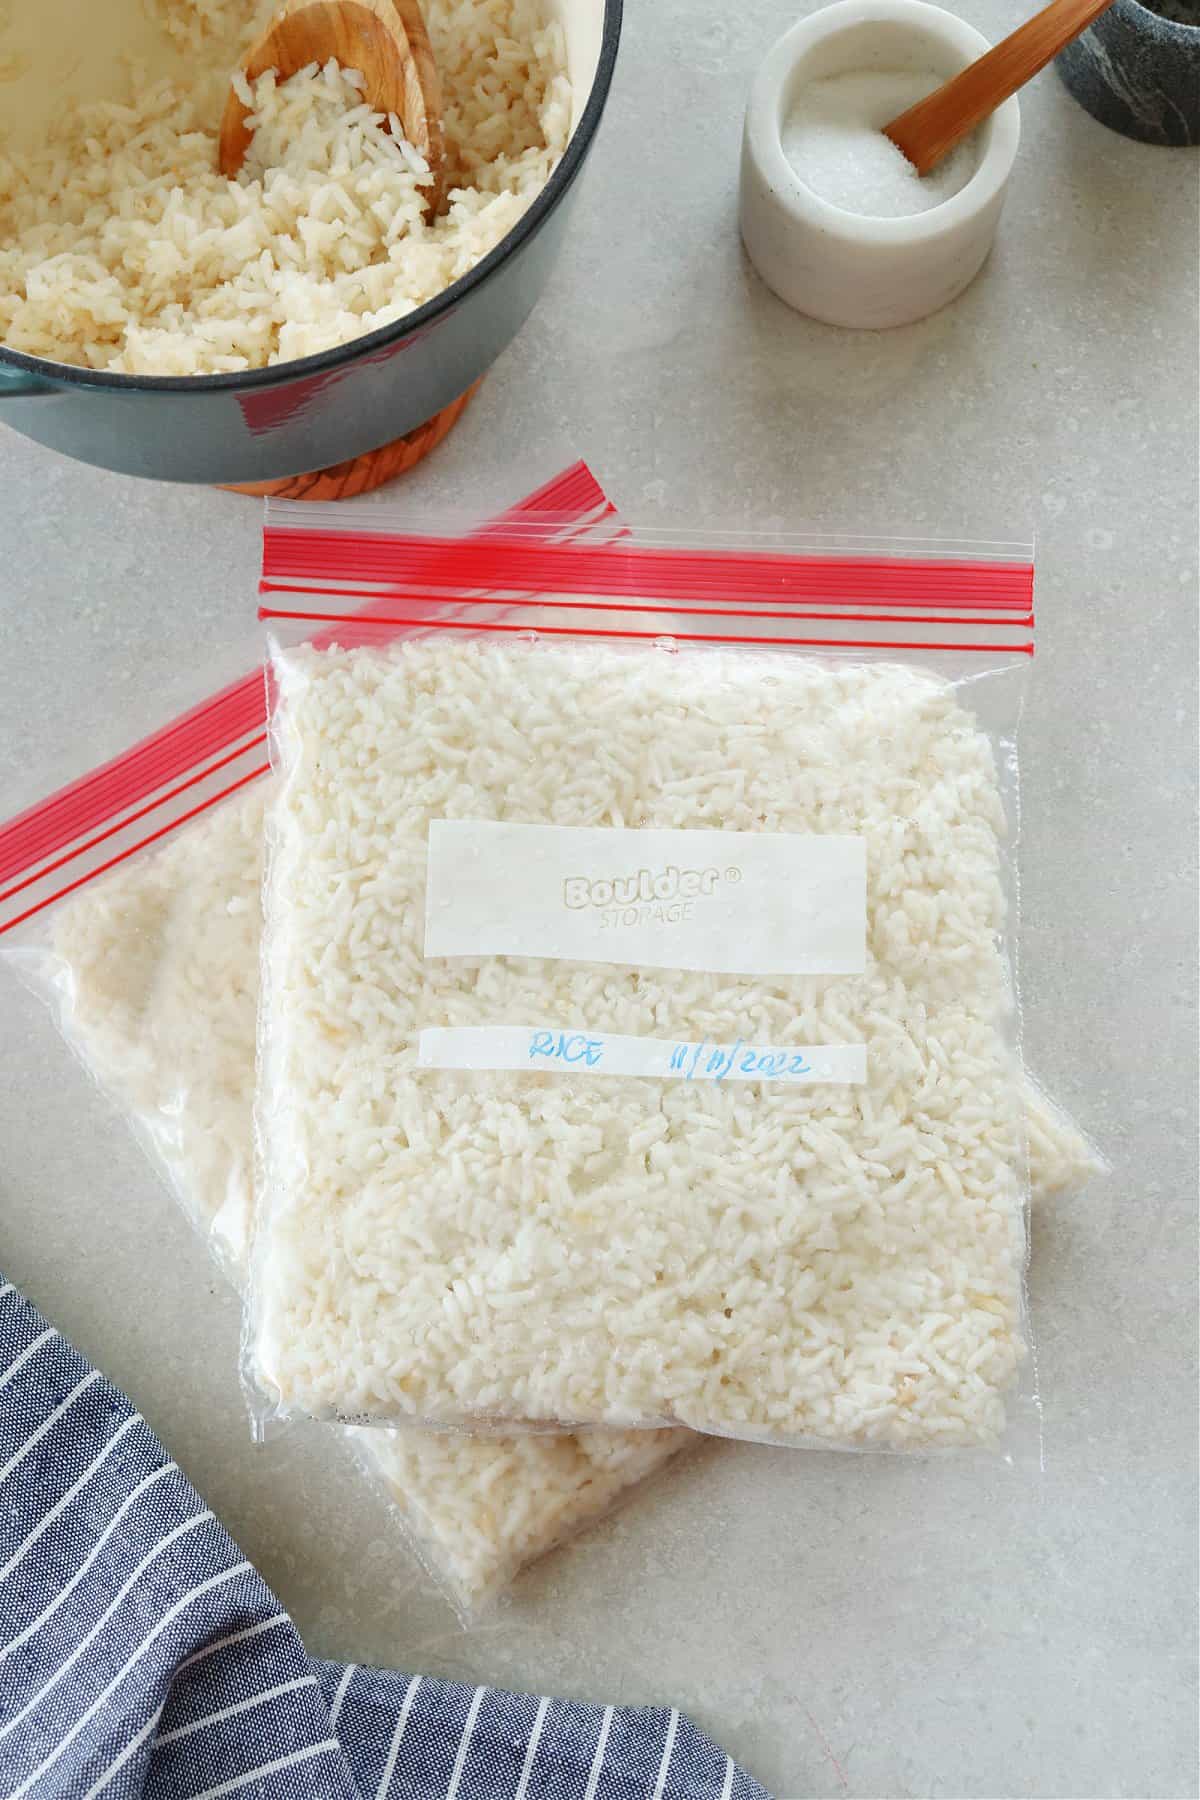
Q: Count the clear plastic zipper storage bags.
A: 2